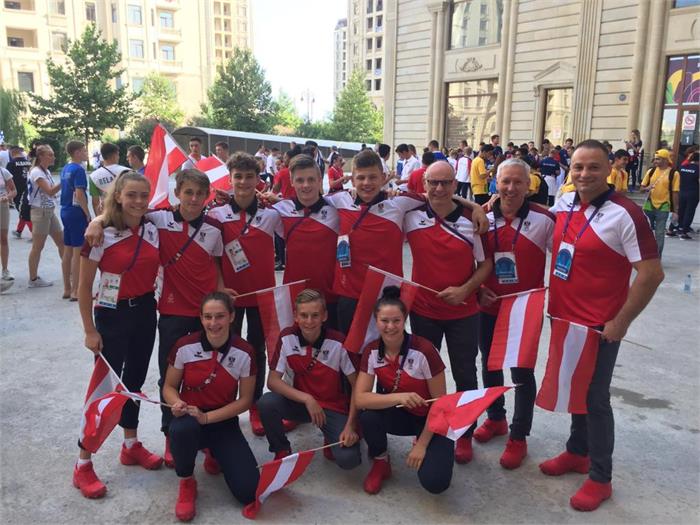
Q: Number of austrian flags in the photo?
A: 10